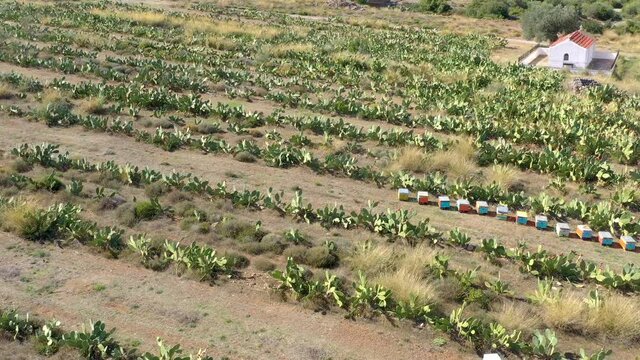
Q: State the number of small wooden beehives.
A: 12